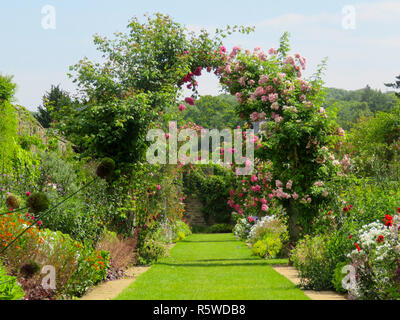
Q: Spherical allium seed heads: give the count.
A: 4